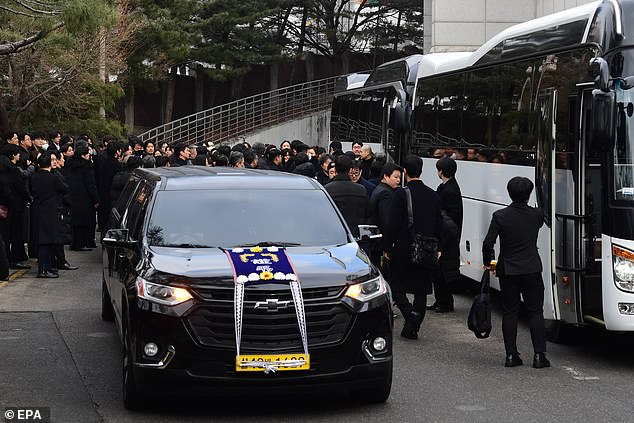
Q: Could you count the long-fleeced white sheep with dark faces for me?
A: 0